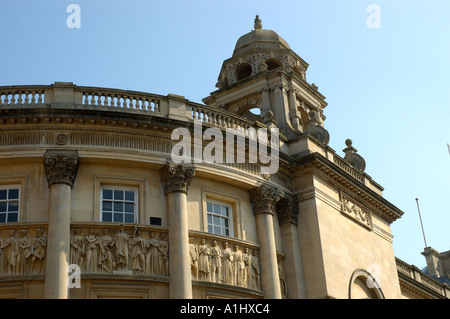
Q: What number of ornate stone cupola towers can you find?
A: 1